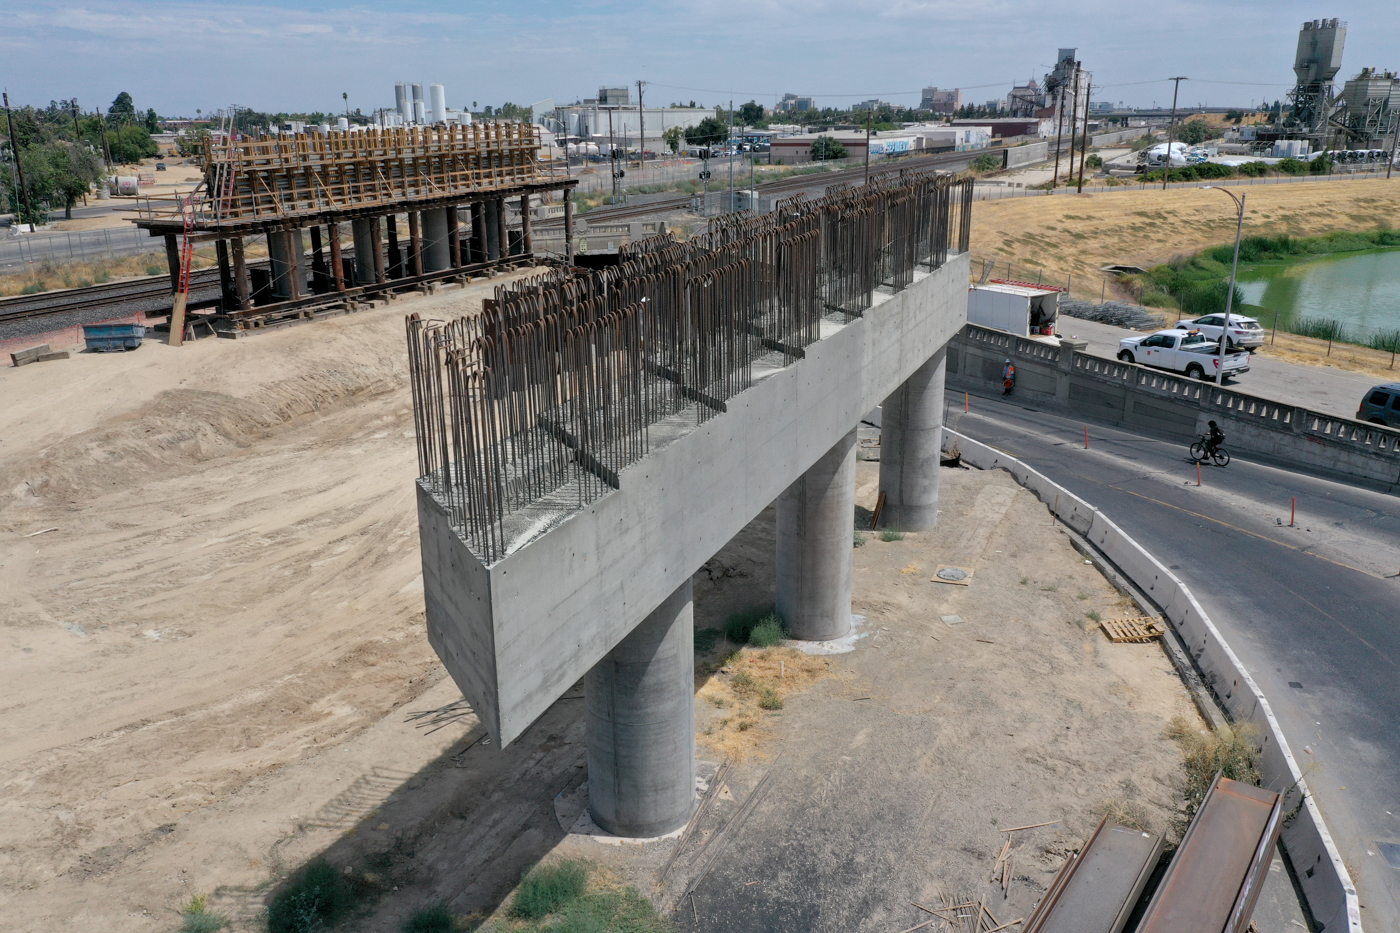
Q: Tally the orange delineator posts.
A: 4